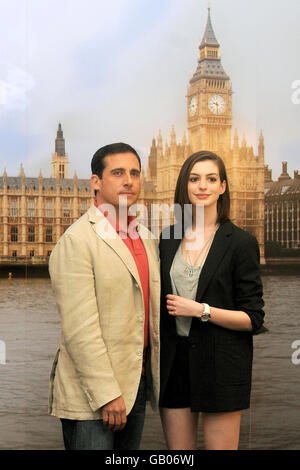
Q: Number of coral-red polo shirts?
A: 1